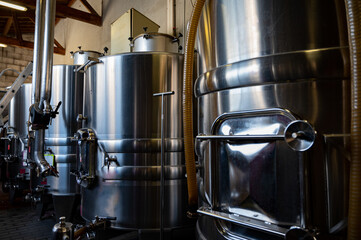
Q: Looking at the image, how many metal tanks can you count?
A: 4